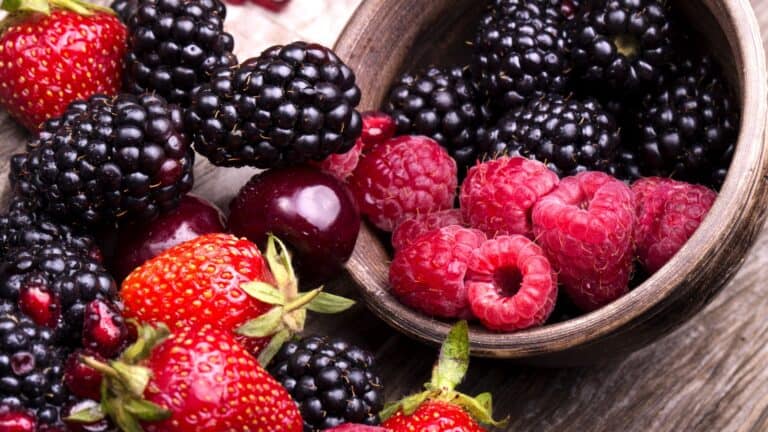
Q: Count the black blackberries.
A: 11